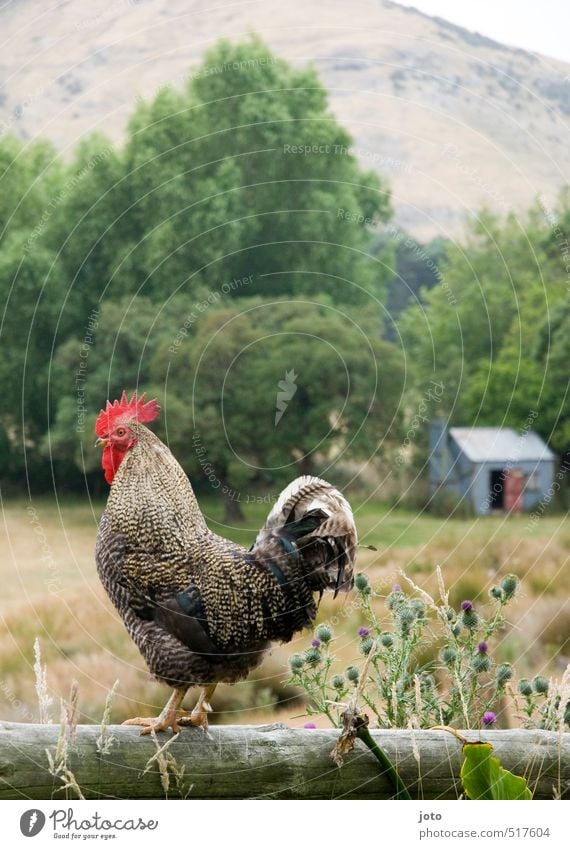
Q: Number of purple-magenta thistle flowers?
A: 7